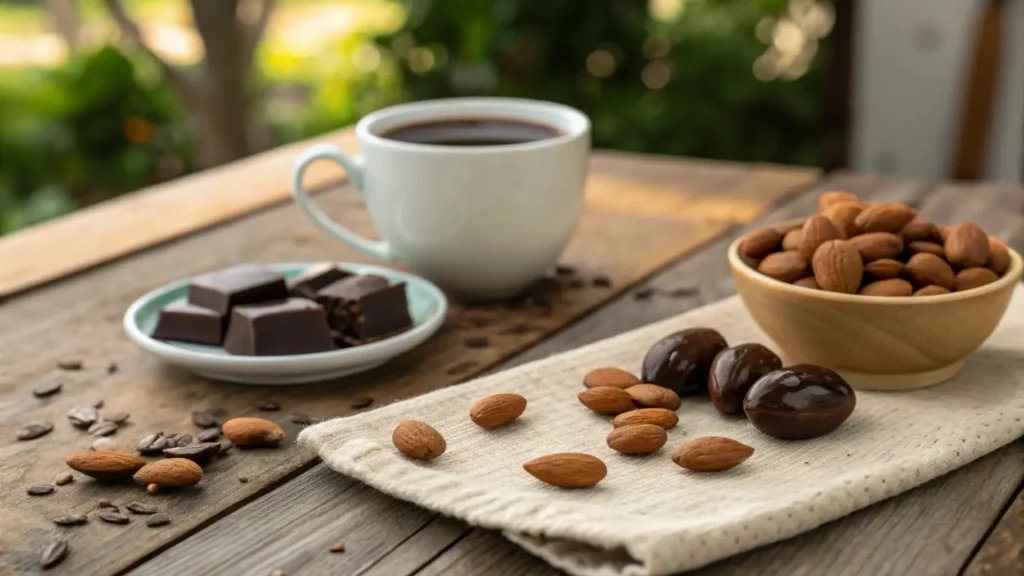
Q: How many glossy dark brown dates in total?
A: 3